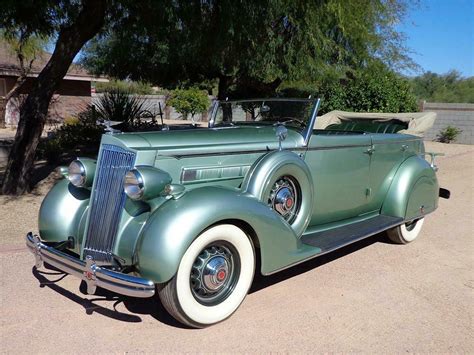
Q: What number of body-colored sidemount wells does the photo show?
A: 1